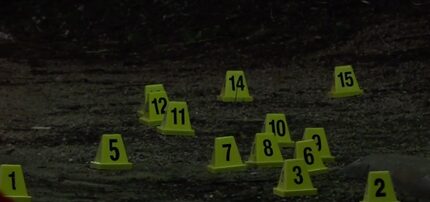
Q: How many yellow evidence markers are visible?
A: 14